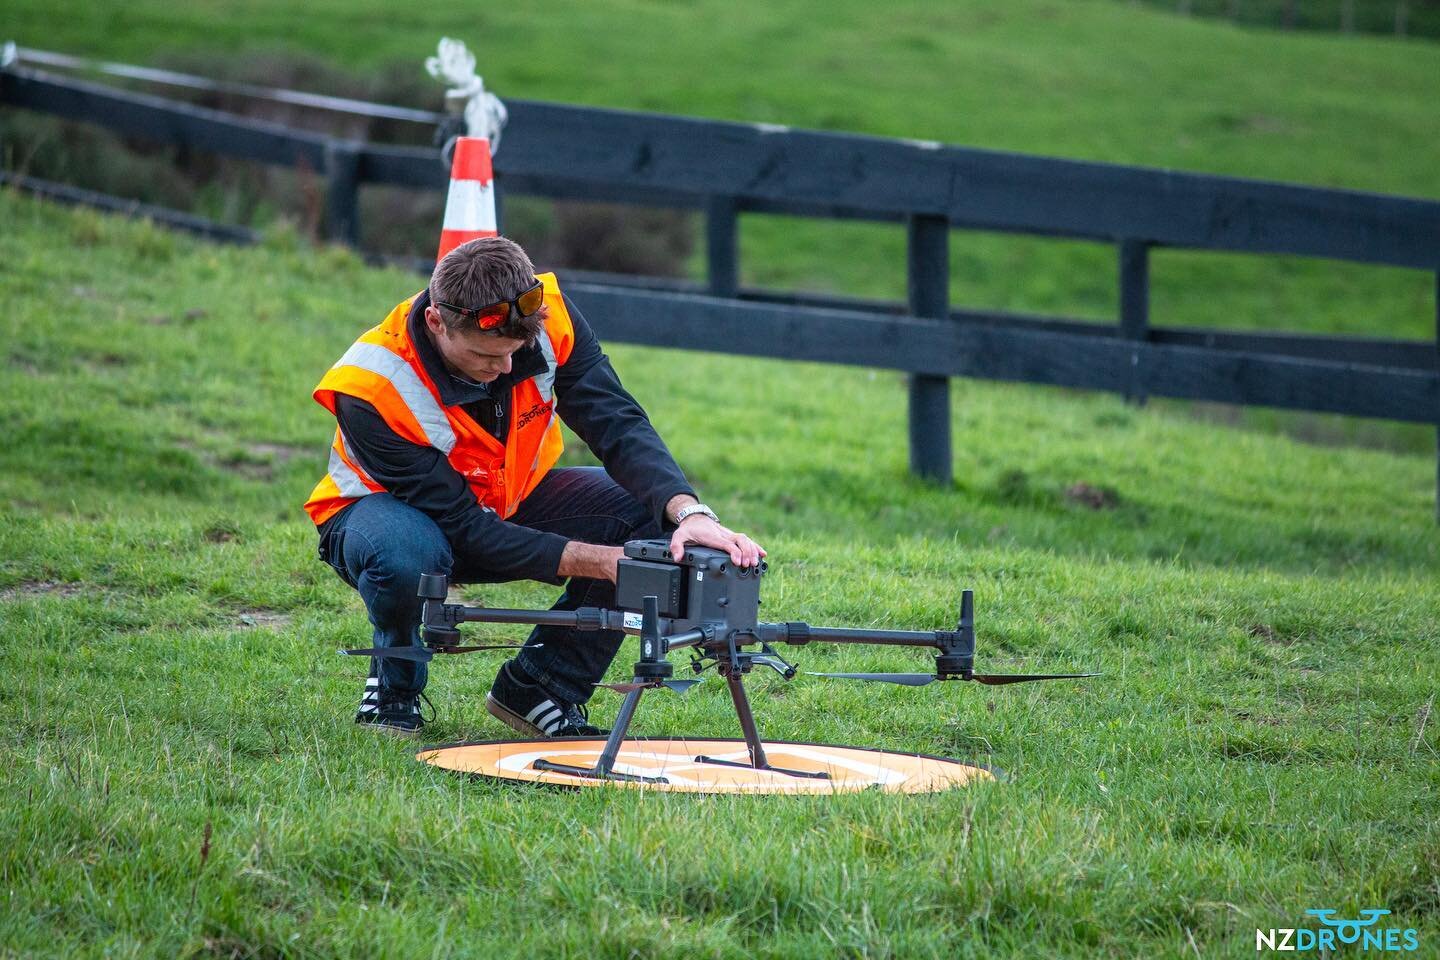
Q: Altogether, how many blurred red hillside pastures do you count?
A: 0